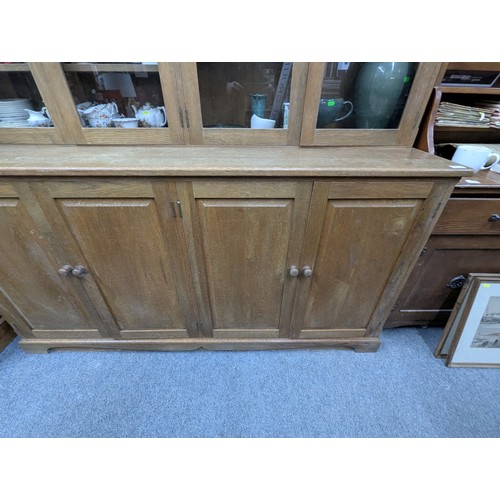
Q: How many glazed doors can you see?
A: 4